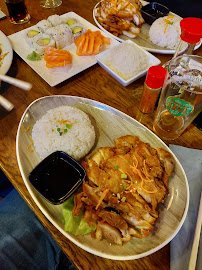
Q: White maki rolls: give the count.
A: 8